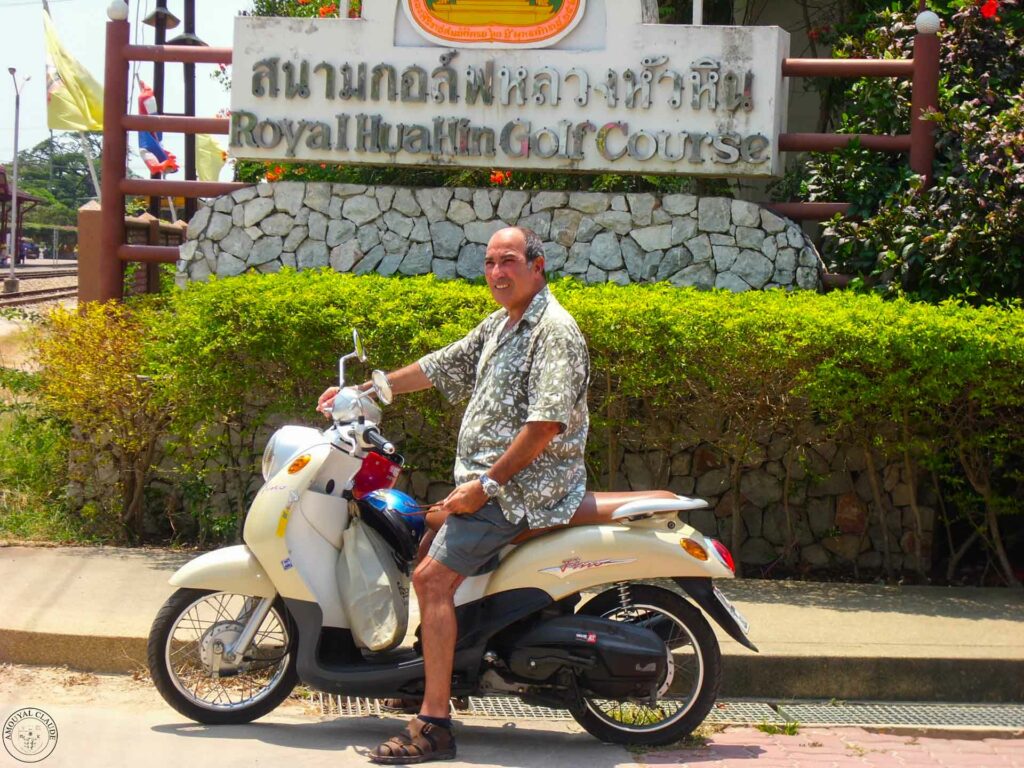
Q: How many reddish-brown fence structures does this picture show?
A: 2